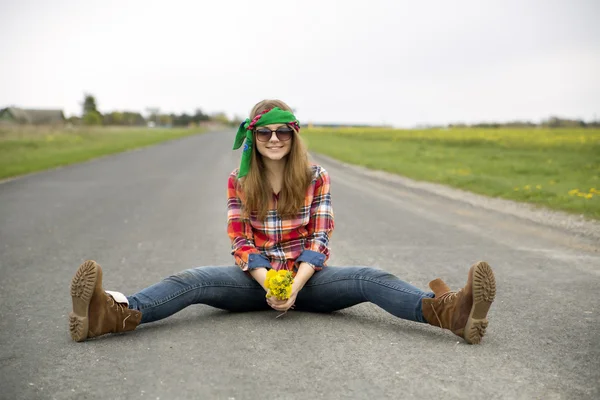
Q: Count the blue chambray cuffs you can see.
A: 2